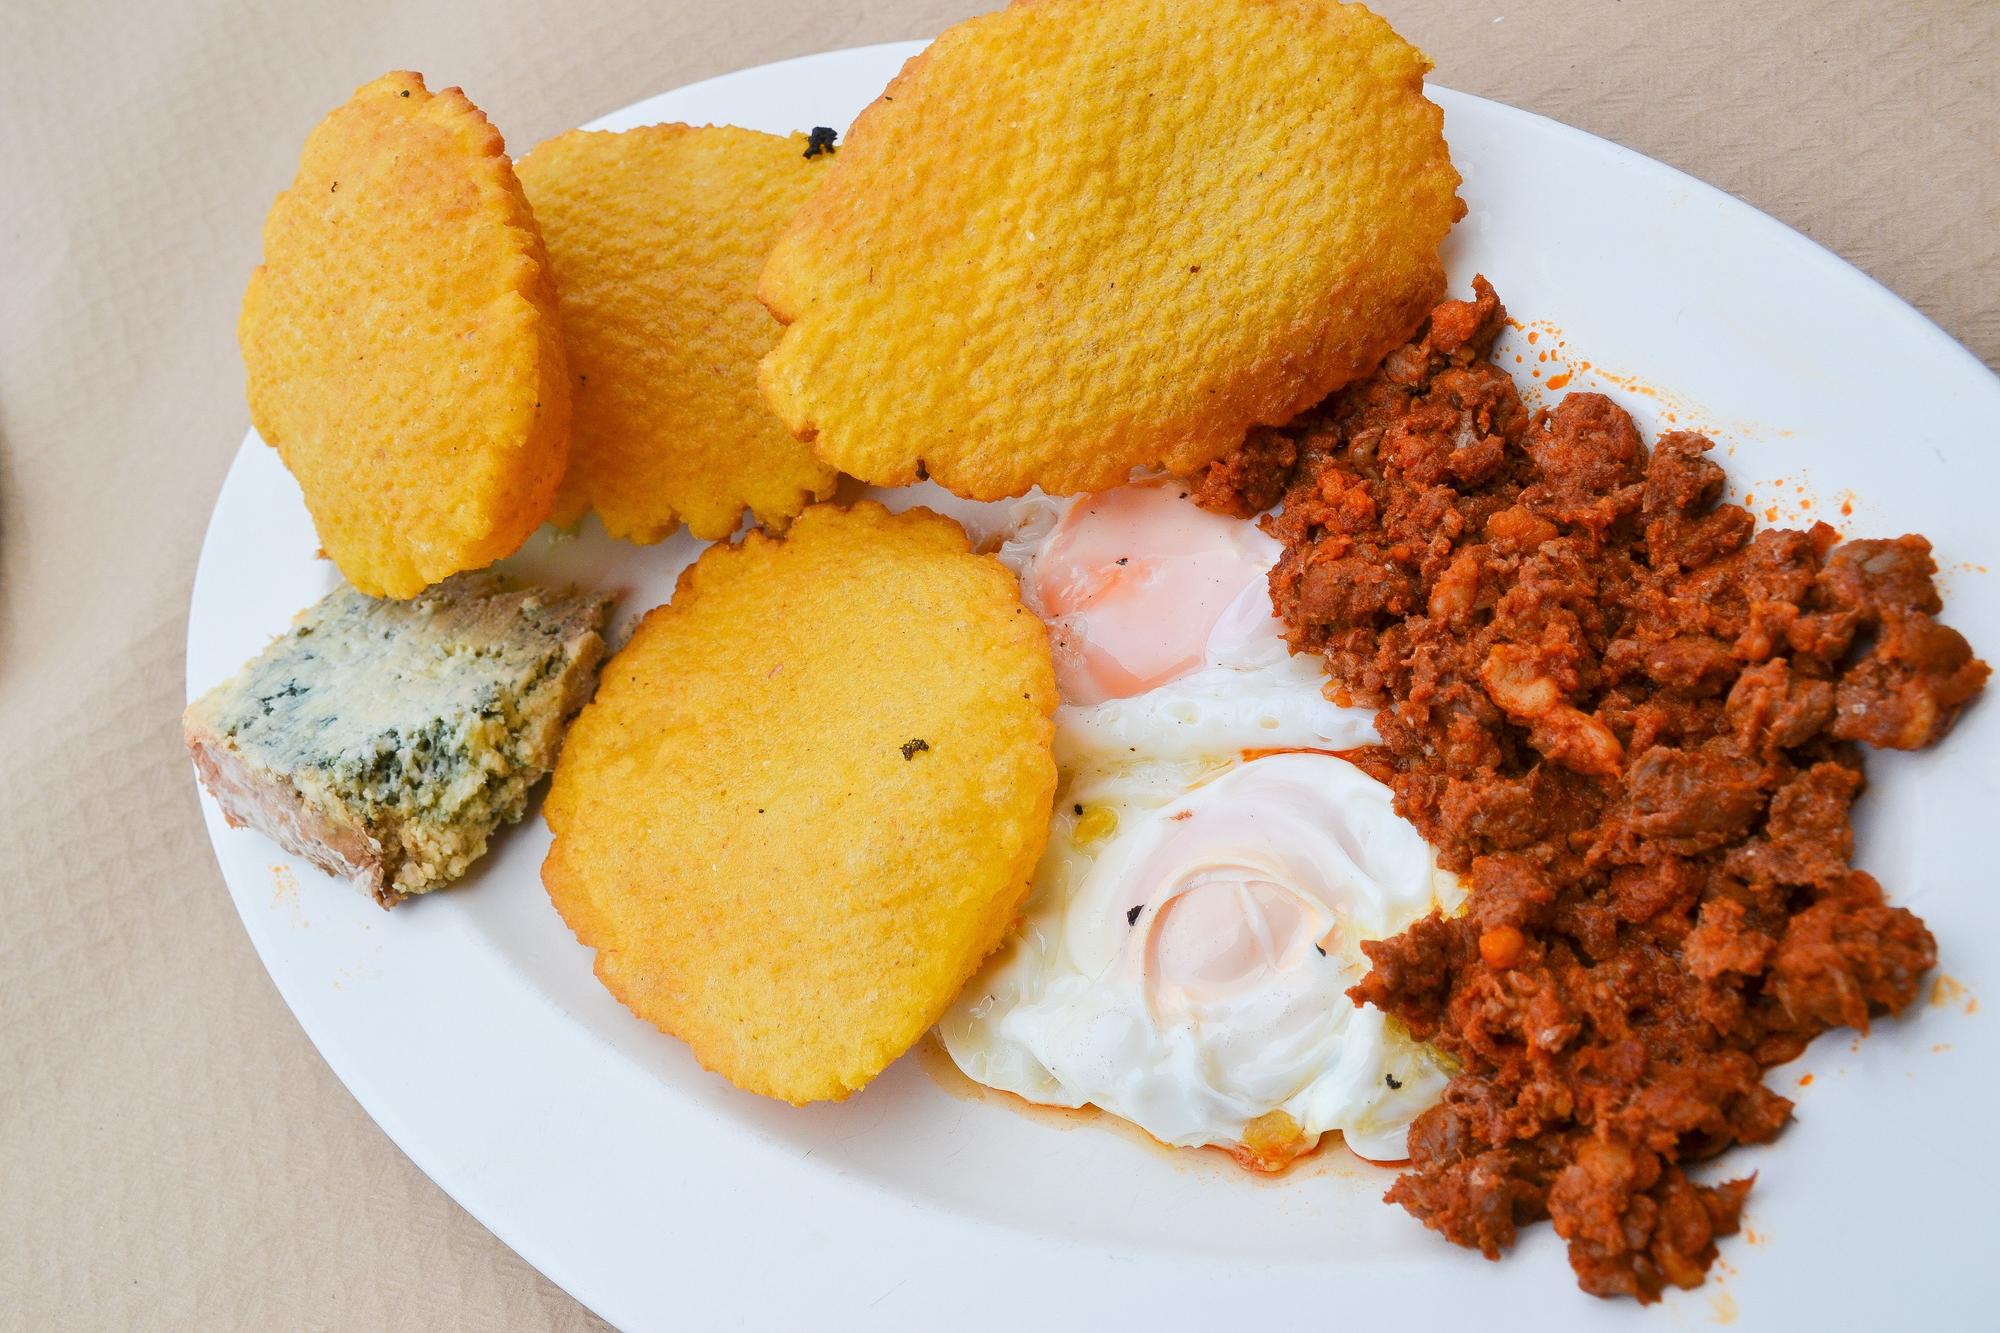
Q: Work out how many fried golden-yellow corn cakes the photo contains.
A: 4